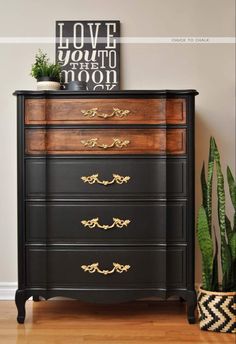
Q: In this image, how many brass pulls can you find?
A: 5